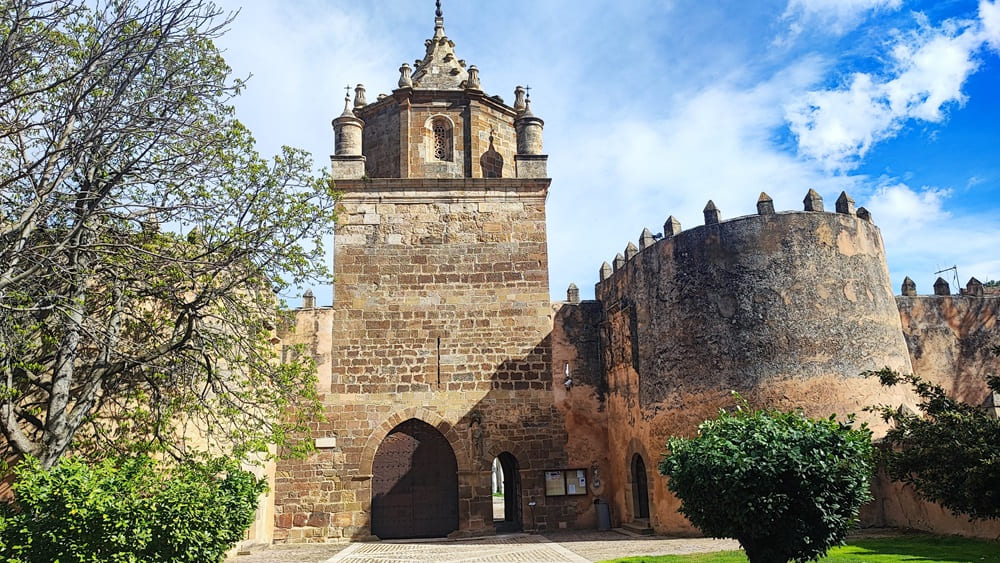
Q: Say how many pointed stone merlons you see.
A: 15